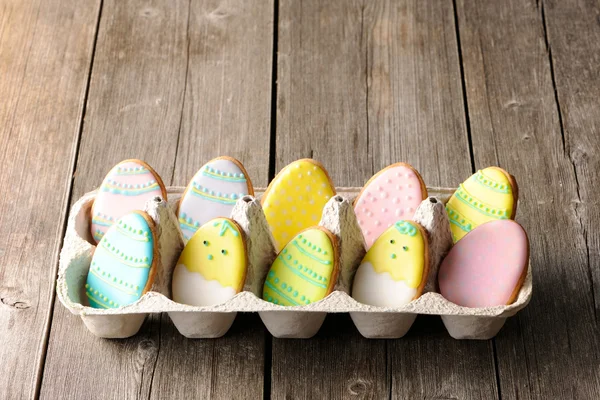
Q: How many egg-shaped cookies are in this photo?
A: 10